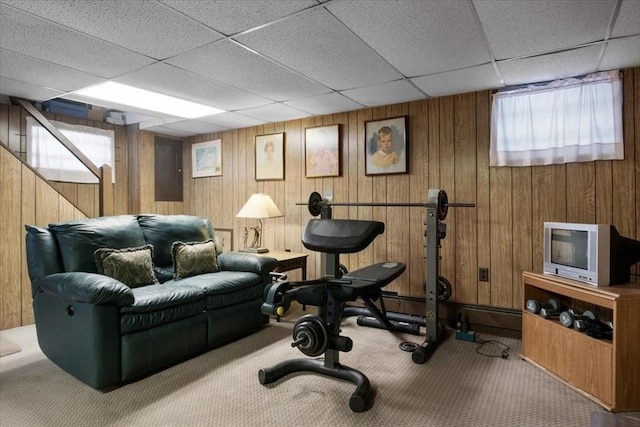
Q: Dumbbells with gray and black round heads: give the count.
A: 2